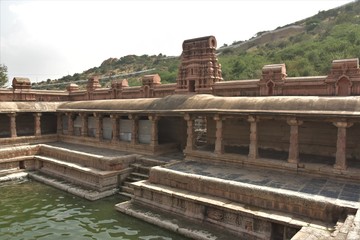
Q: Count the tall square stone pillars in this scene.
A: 14